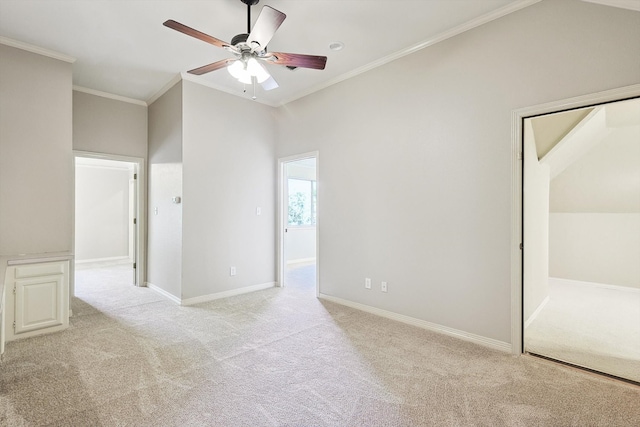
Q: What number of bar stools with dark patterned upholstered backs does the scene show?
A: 0